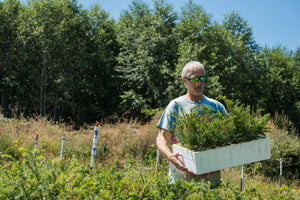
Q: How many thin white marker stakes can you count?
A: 6